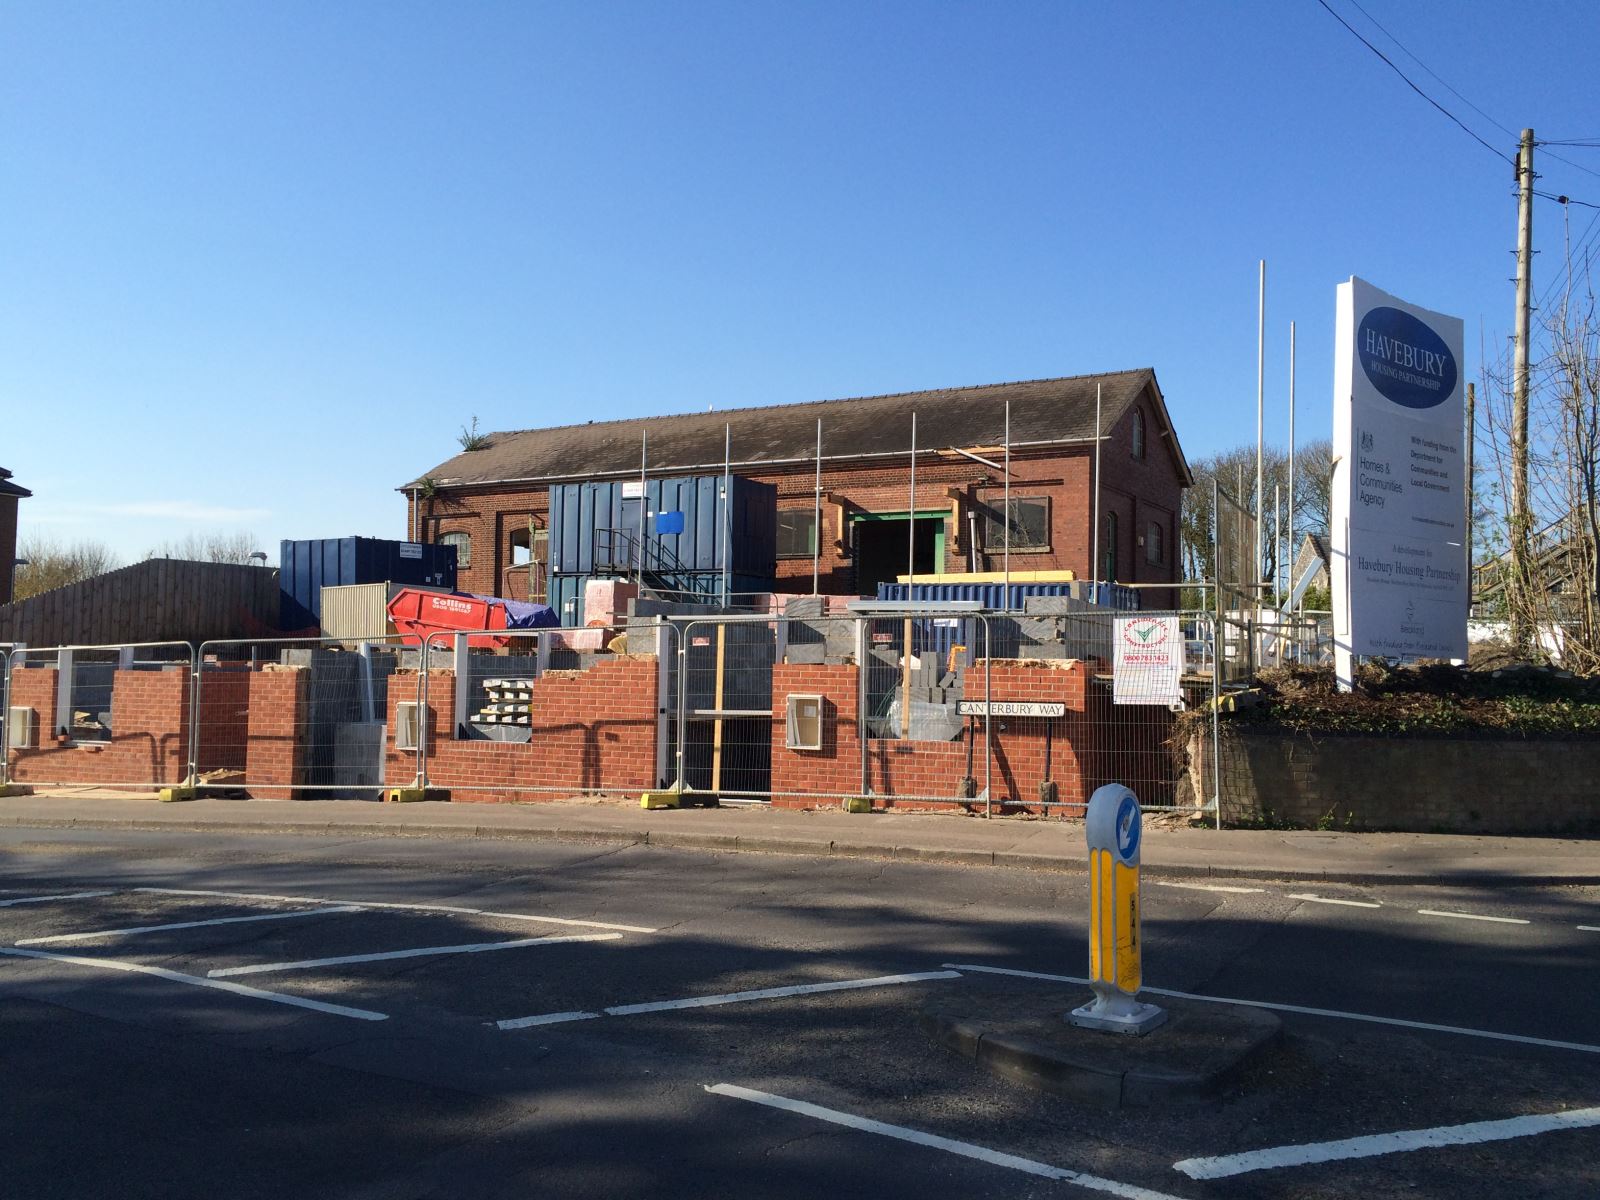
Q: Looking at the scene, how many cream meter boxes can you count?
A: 3